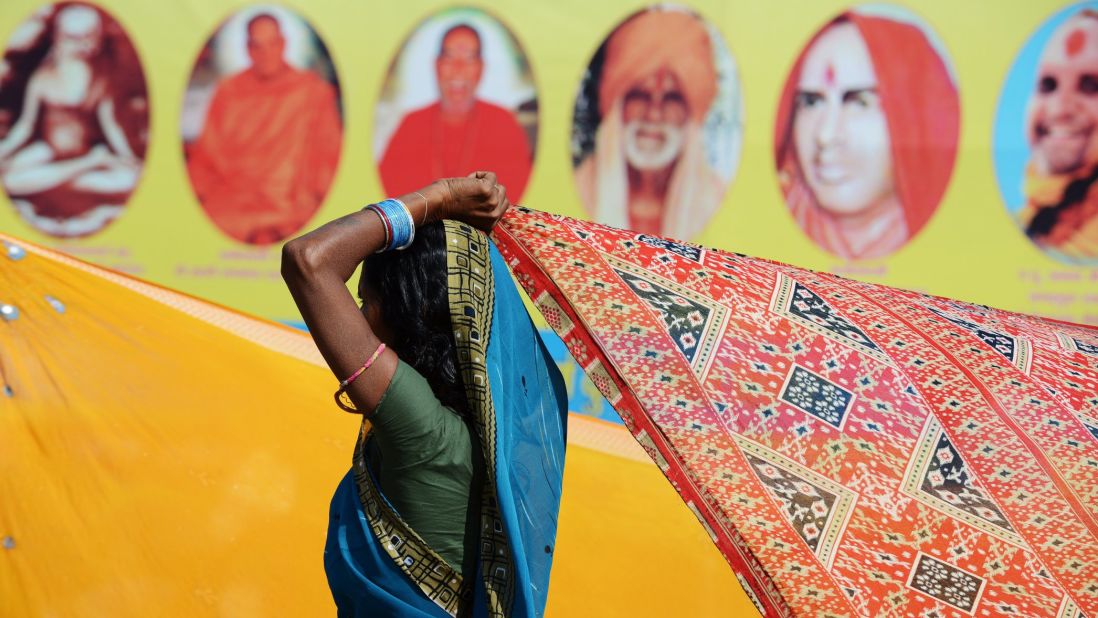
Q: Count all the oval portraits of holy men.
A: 6